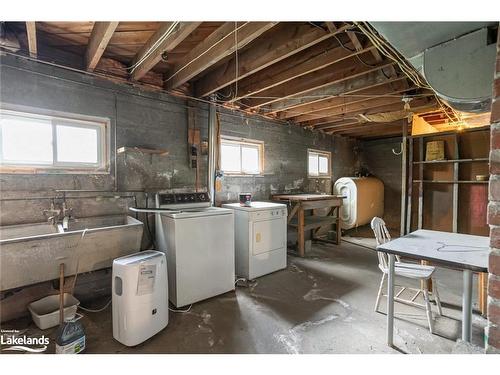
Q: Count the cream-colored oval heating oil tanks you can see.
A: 1